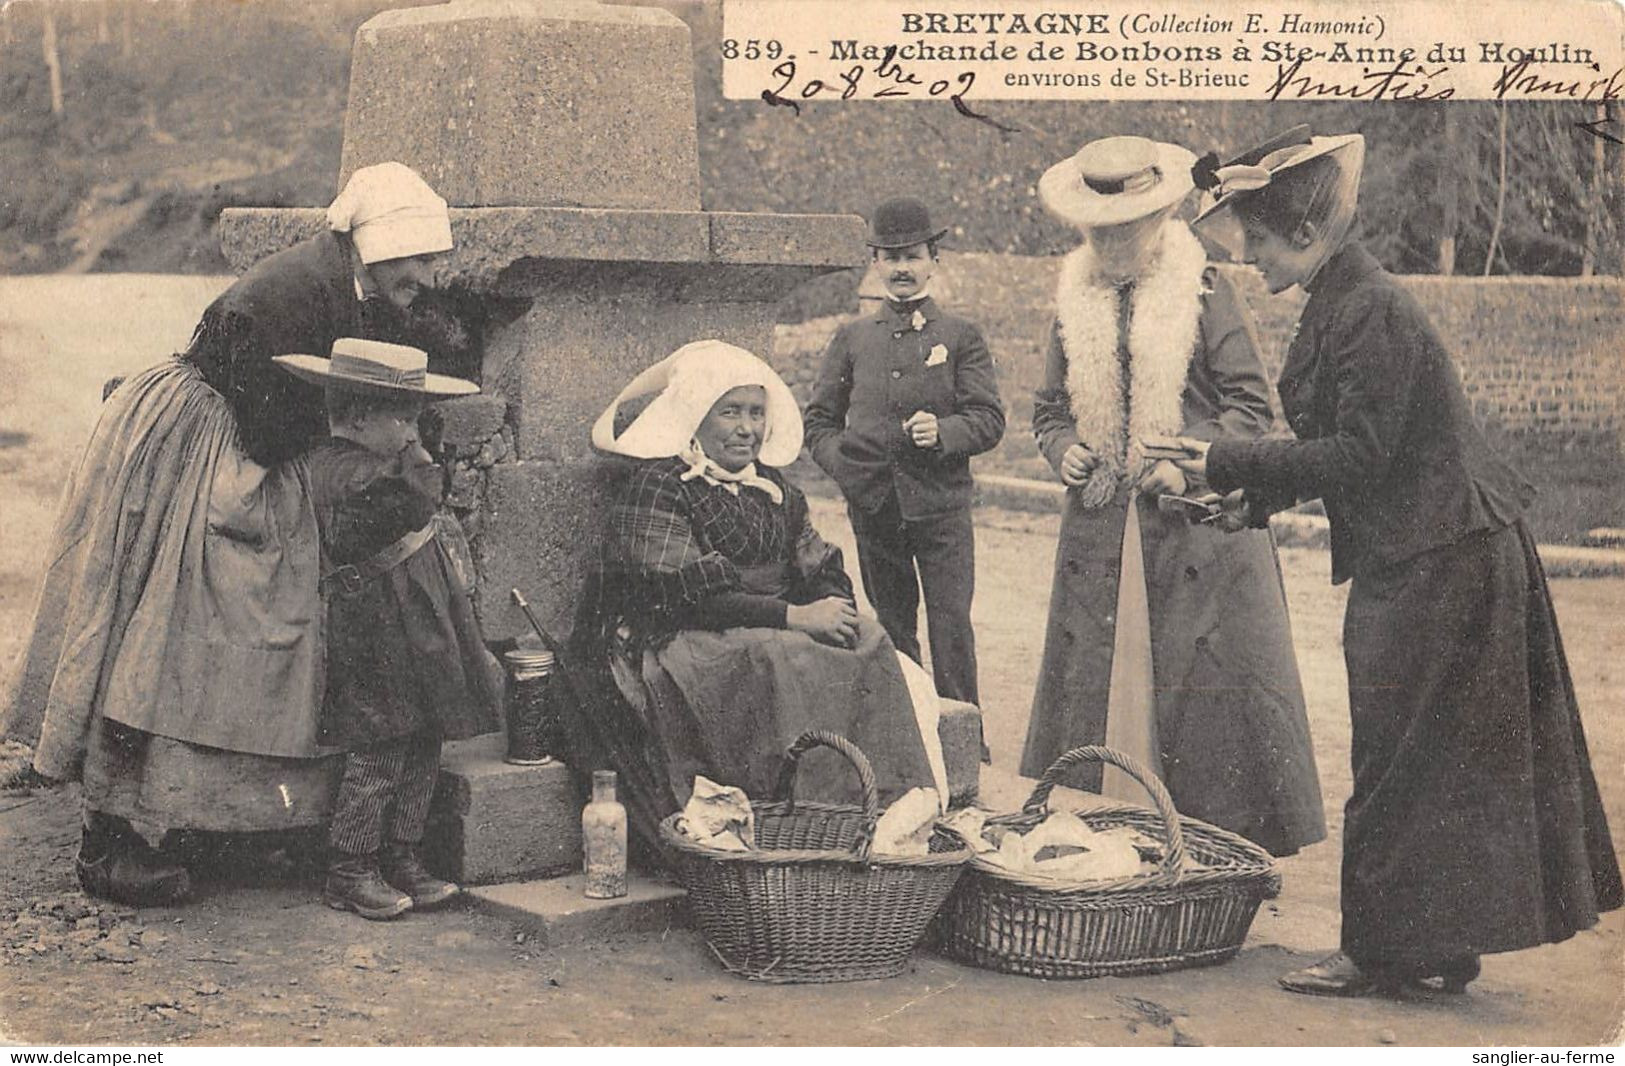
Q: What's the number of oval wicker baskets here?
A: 2